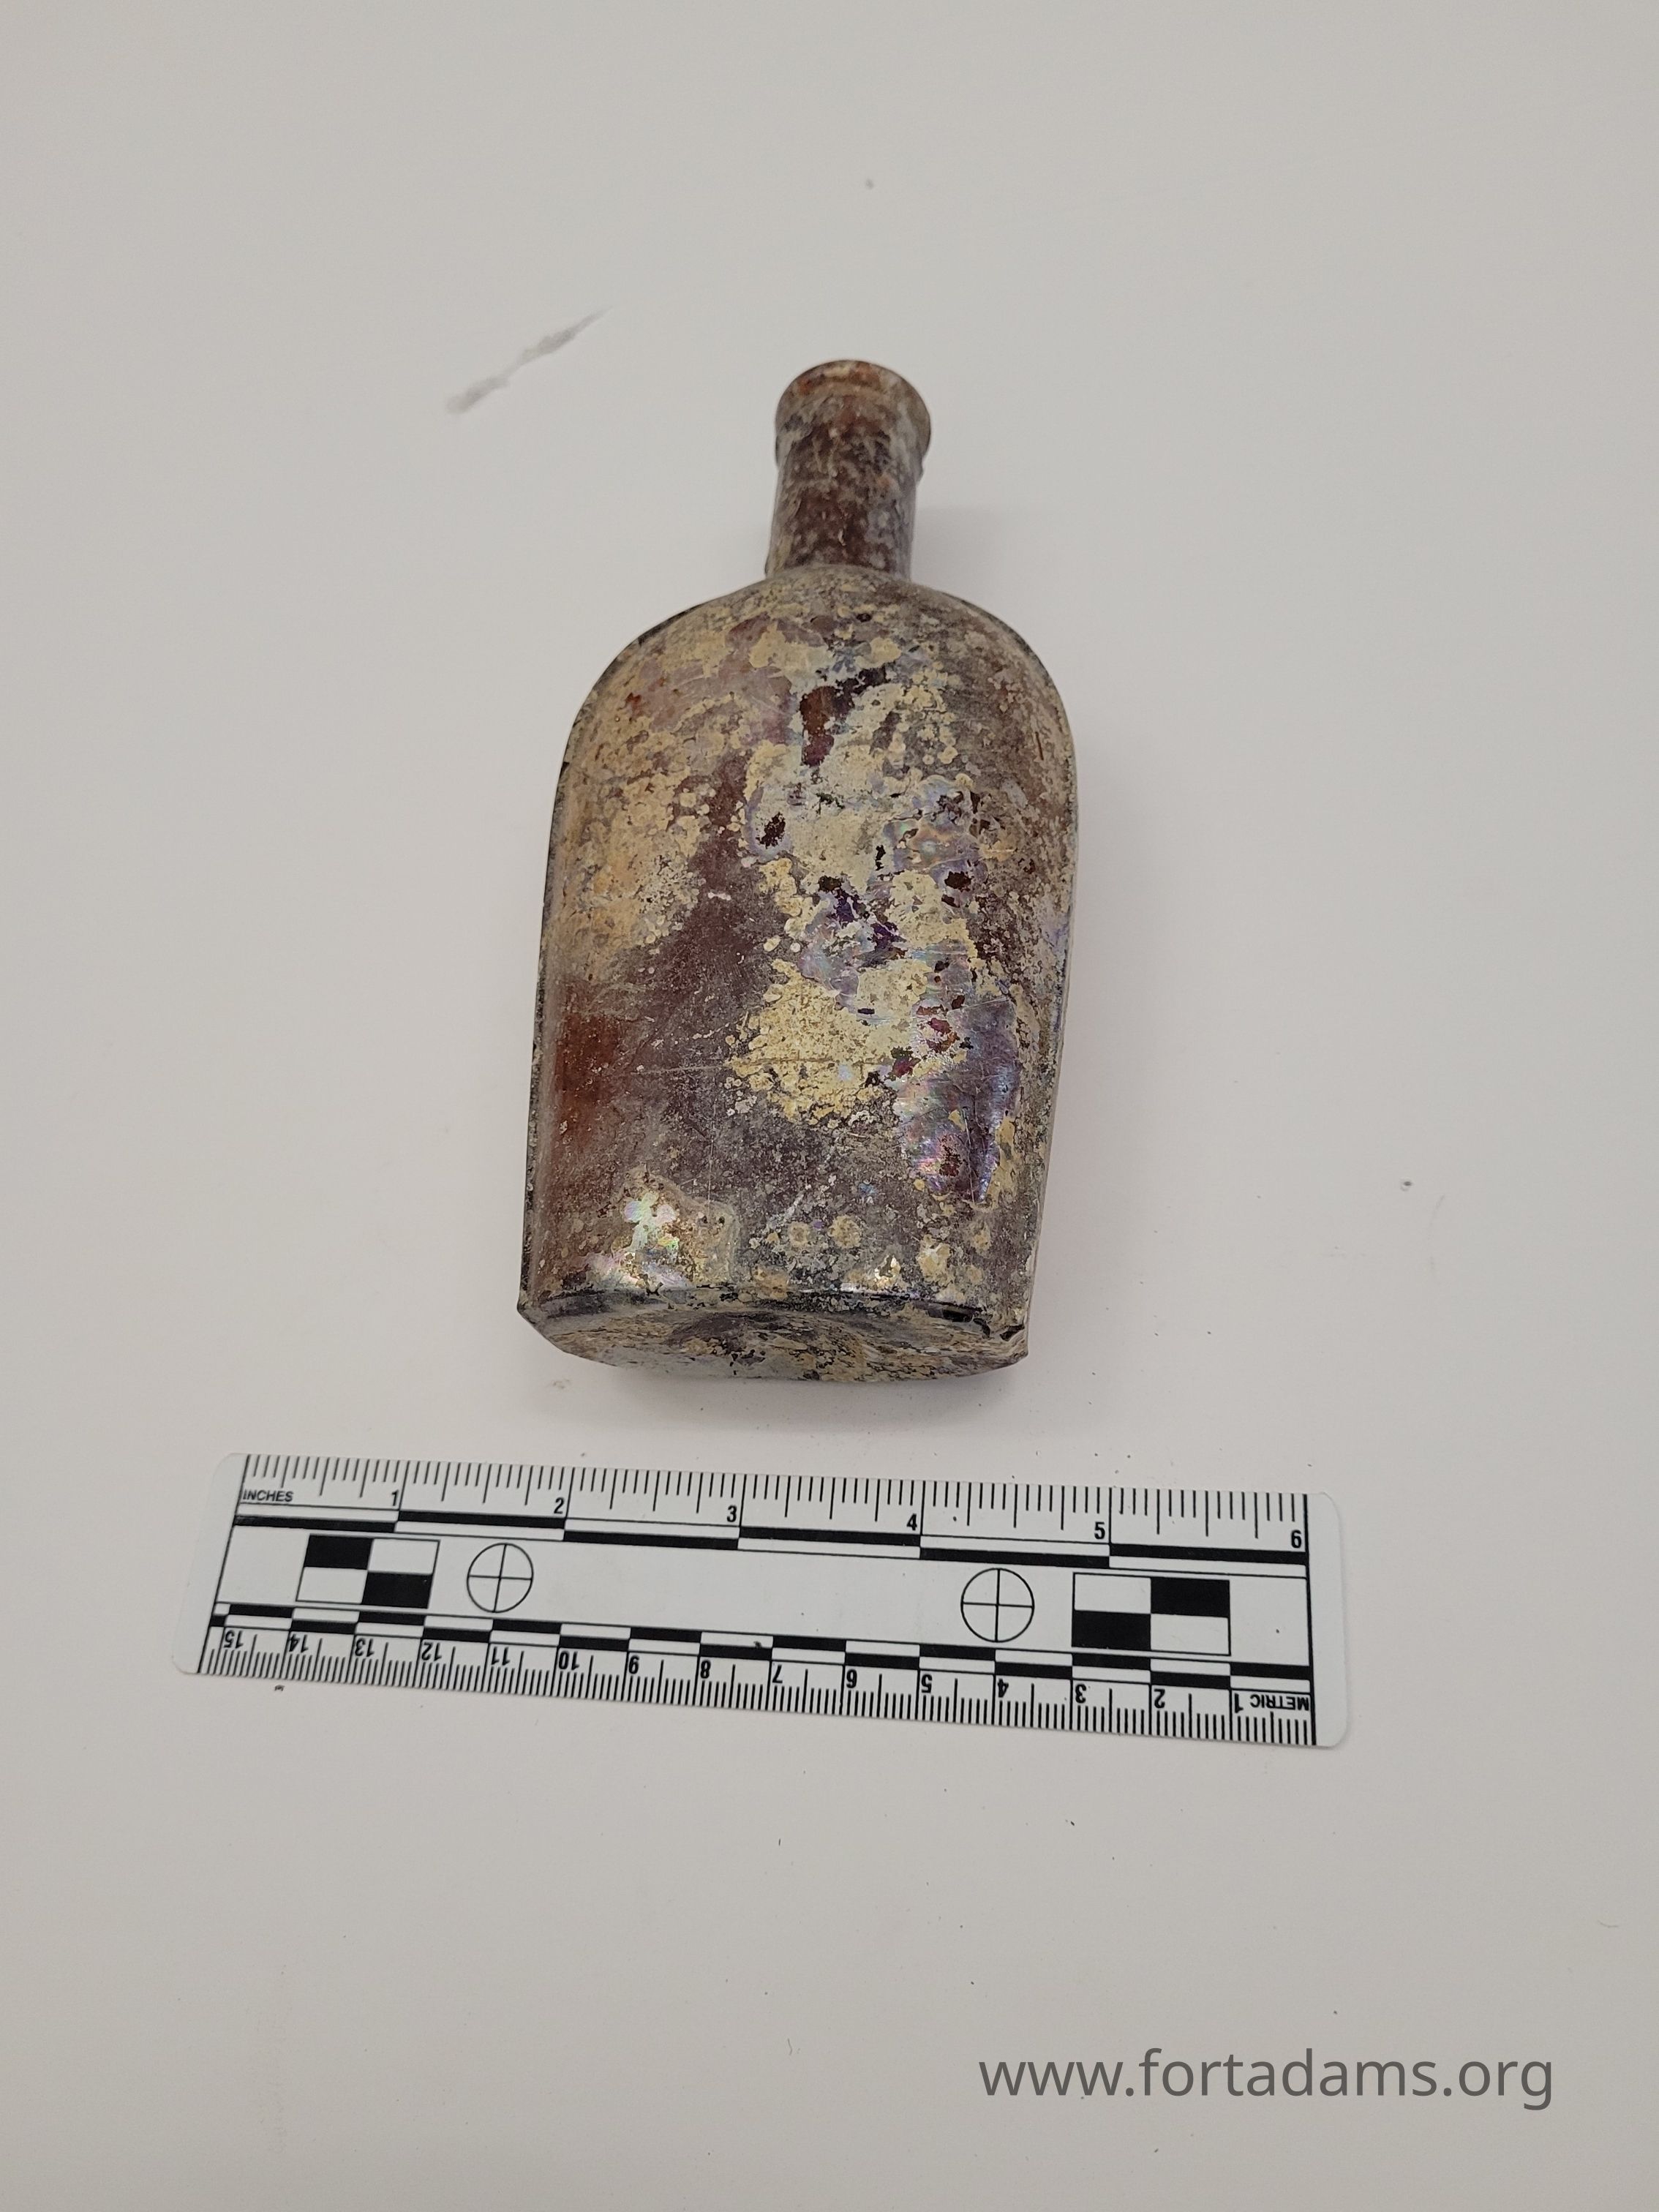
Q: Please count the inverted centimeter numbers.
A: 15